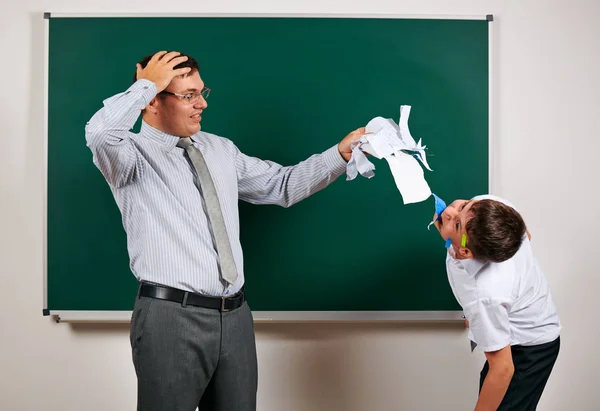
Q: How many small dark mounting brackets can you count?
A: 3